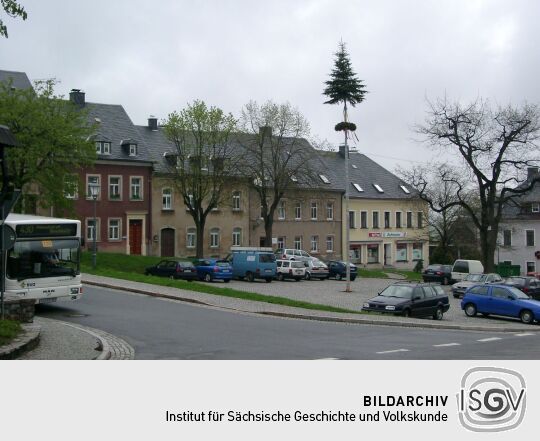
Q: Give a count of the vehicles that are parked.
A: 13